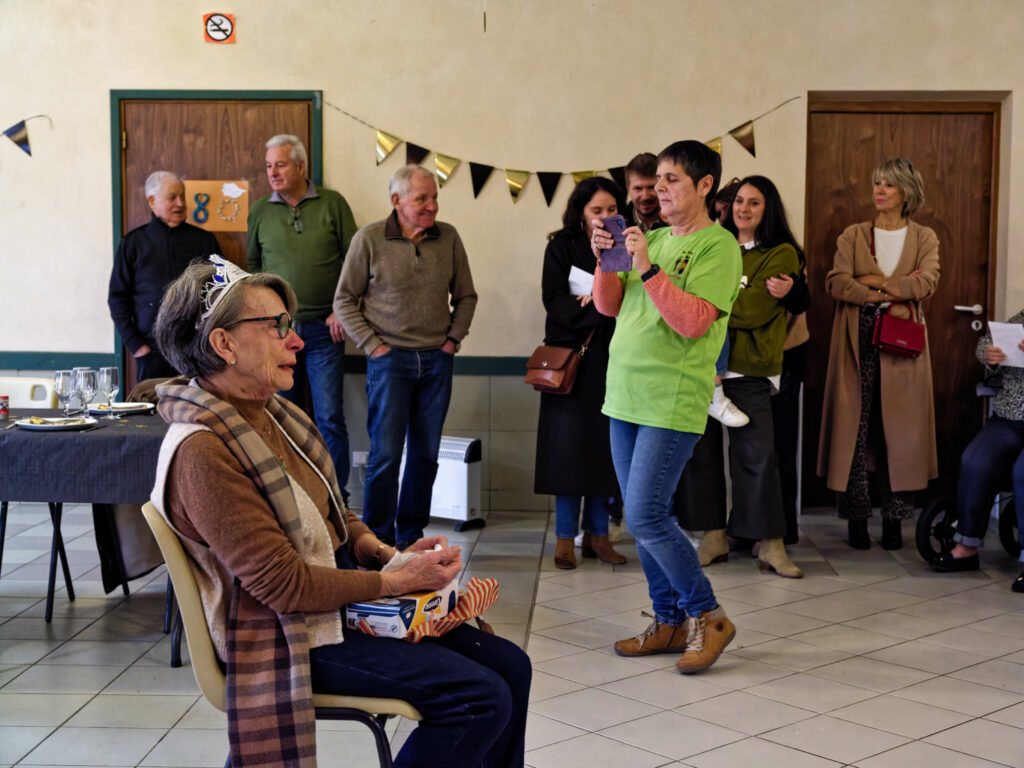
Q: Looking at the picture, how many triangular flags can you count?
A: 11